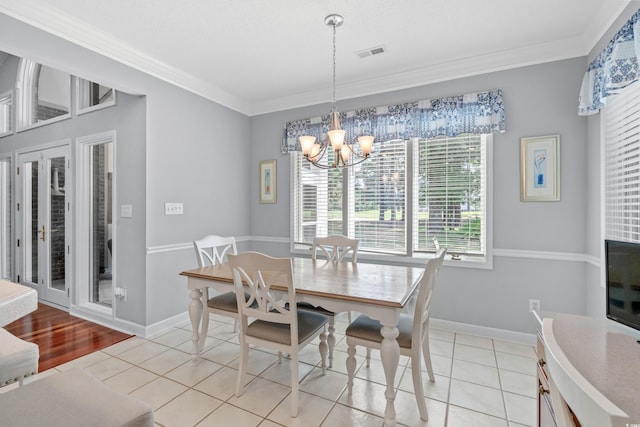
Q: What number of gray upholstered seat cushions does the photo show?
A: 4